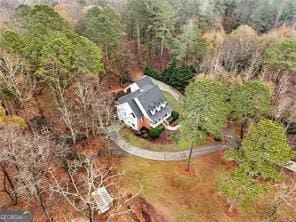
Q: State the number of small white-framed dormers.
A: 3